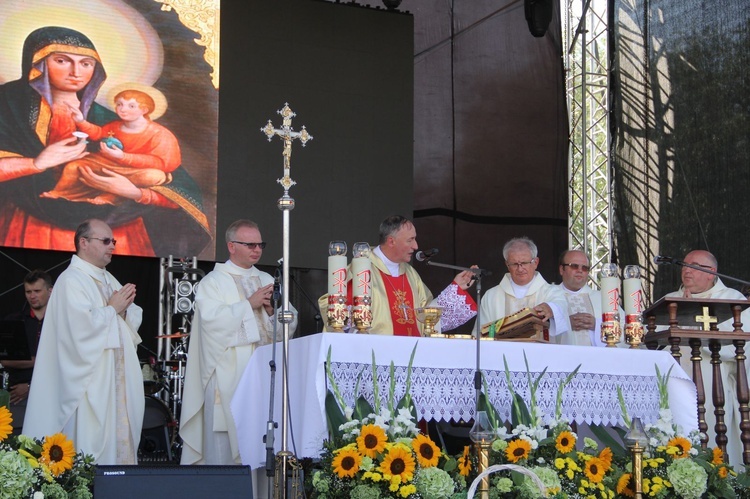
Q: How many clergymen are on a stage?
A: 6